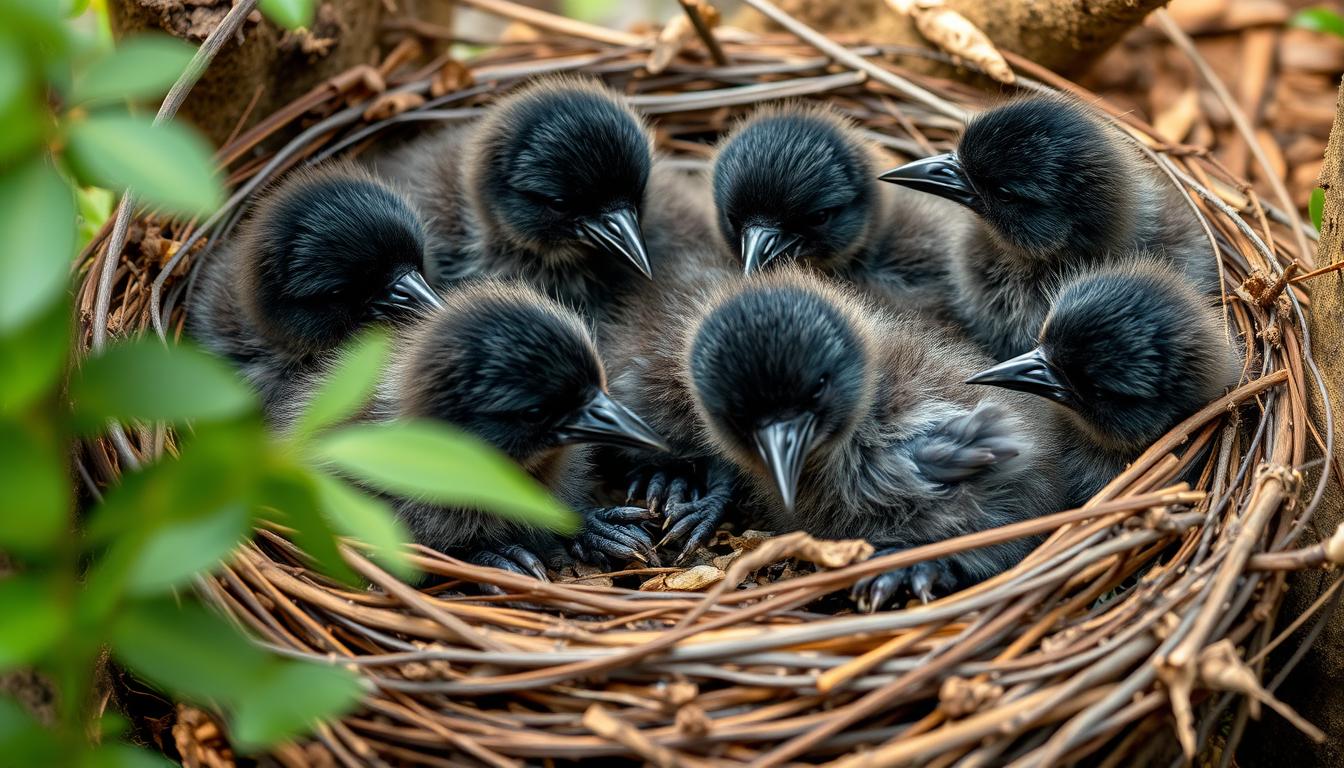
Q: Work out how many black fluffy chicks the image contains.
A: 7